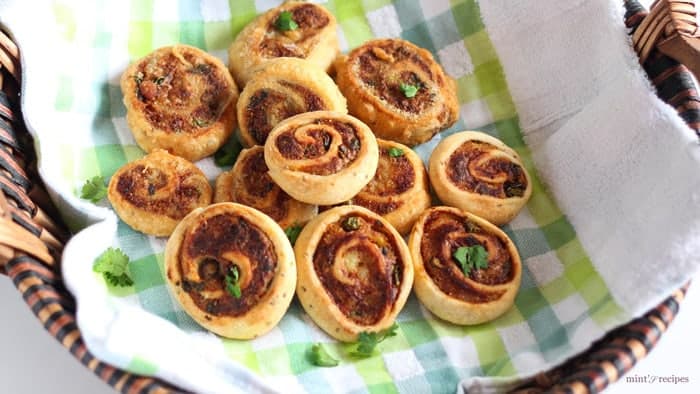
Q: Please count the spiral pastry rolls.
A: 12